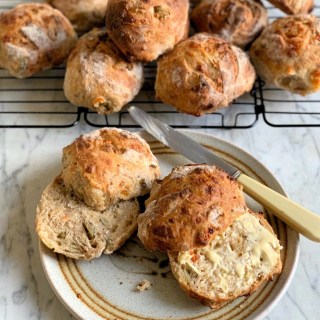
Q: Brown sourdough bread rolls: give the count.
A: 10